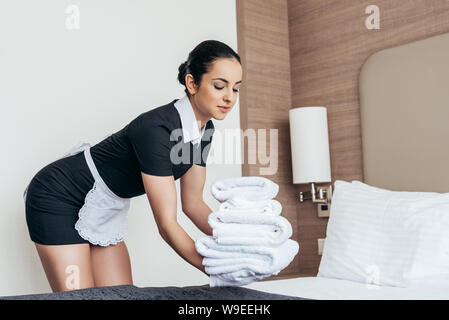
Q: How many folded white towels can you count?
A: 4